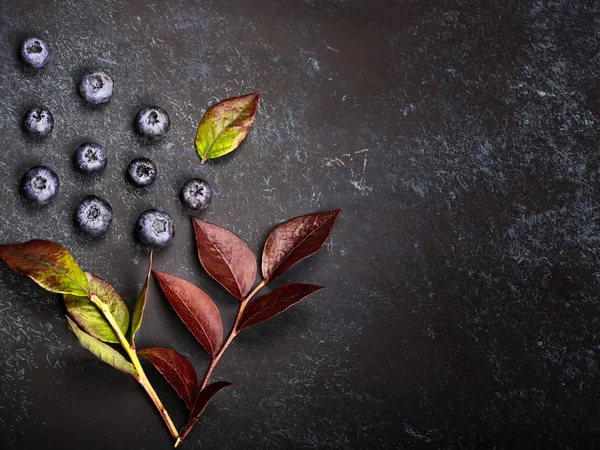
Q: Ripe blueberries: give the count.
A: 10